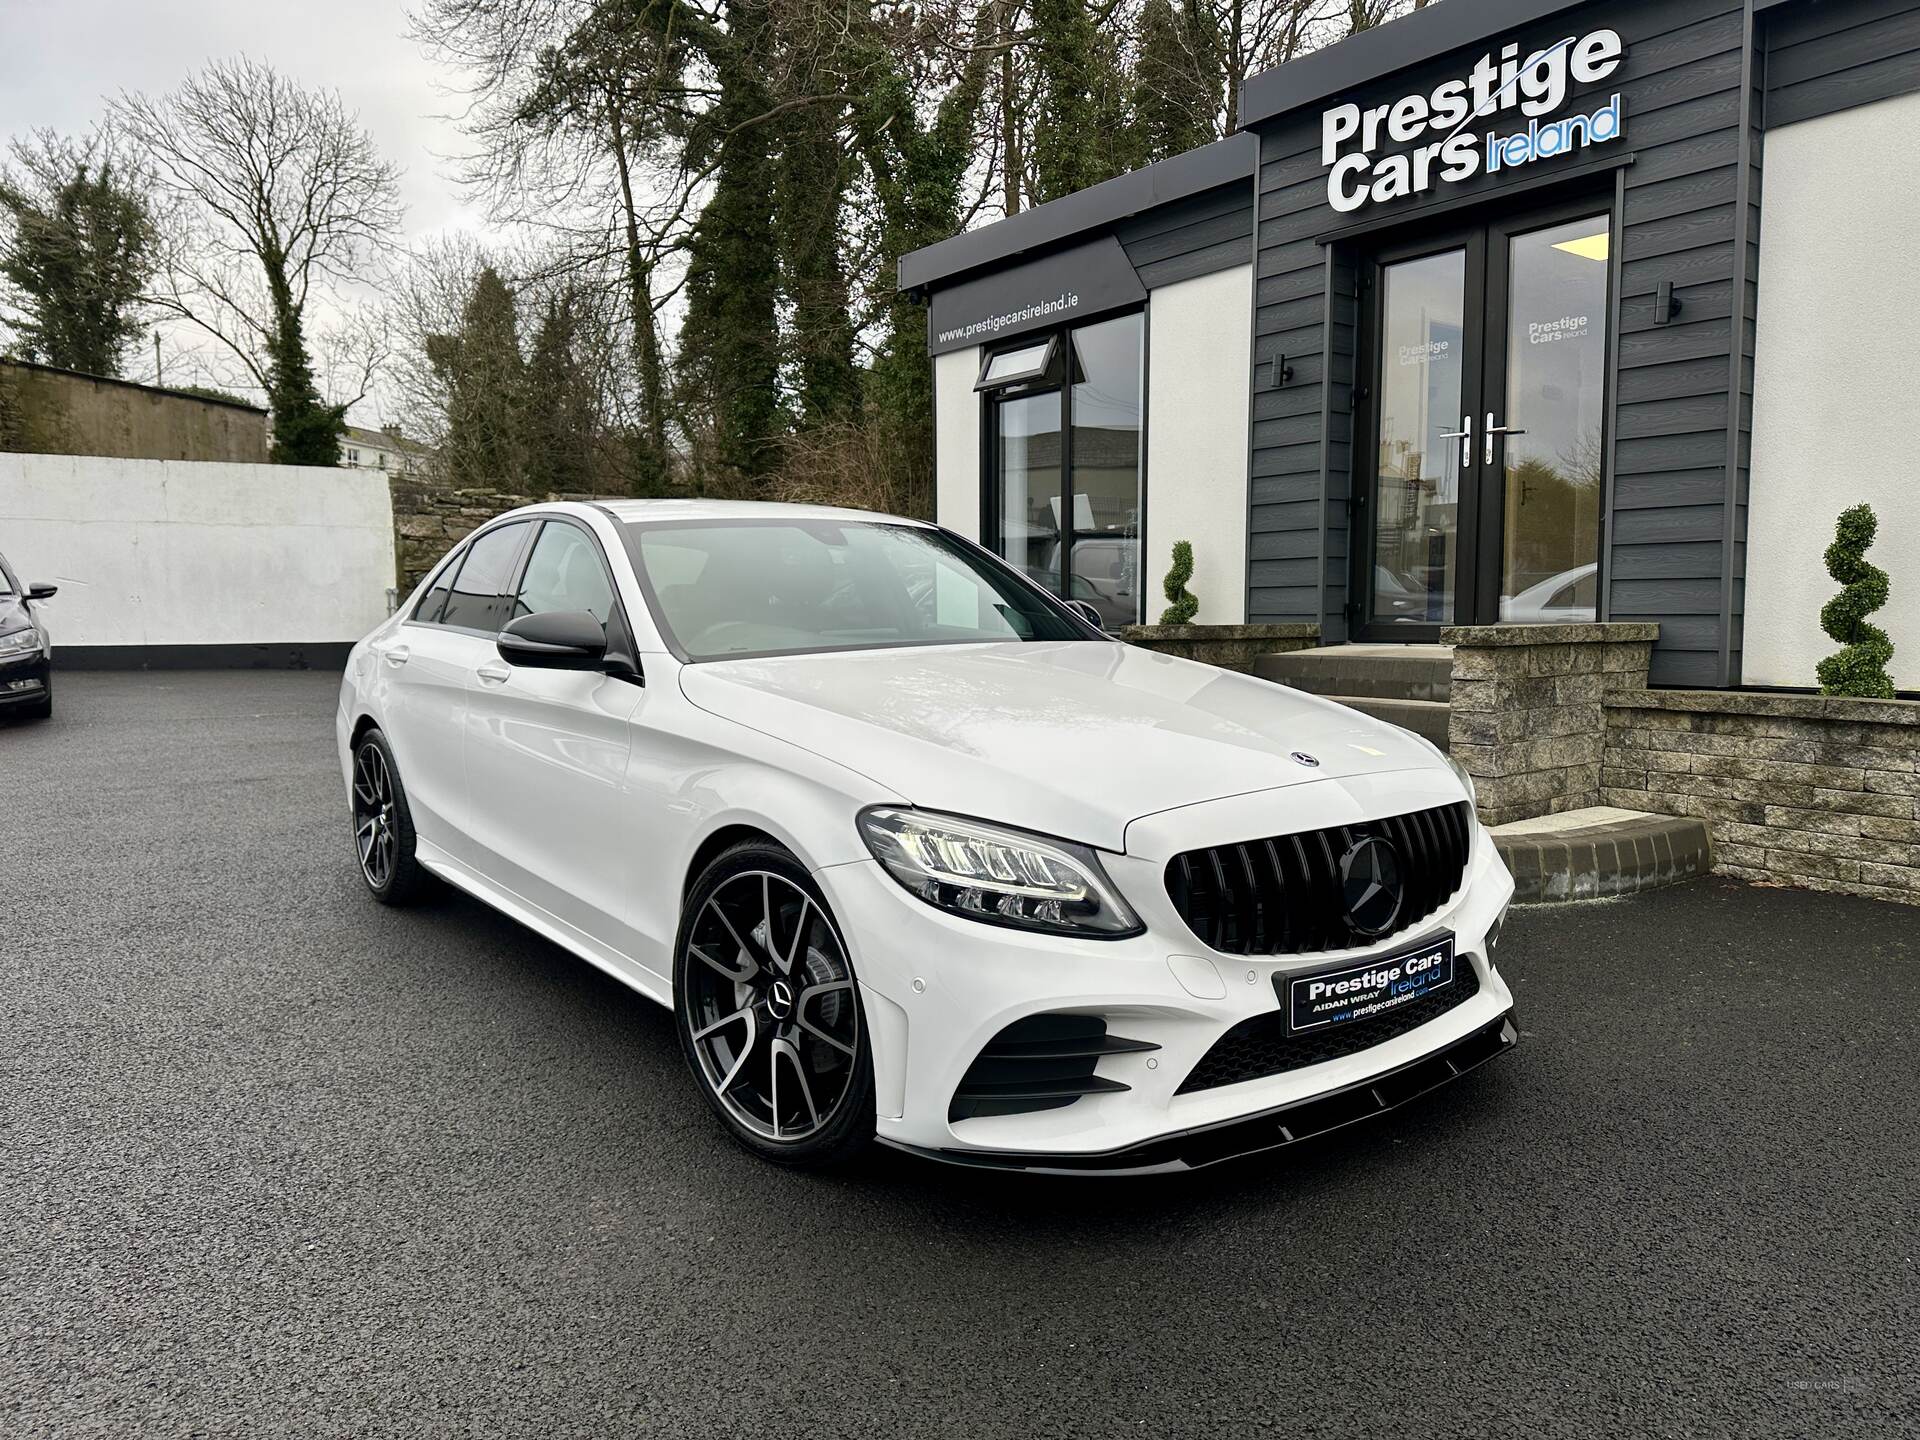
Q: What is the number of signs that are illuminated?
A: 1